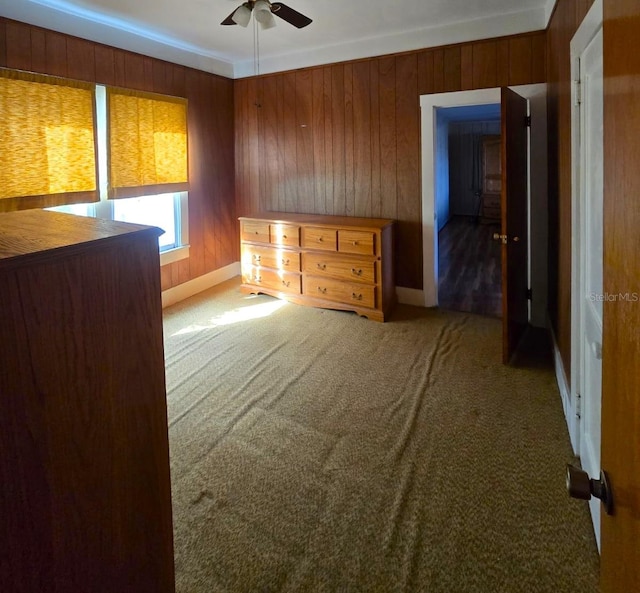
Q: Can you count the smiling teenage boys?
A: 0